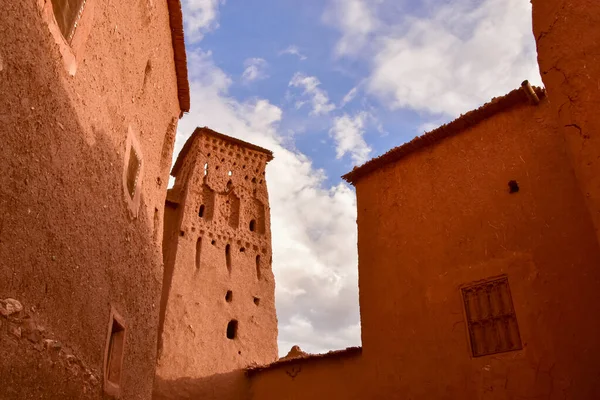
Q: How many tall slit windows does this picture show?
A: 3